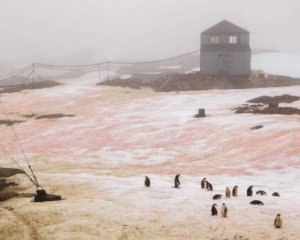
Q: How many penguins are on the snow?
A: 14